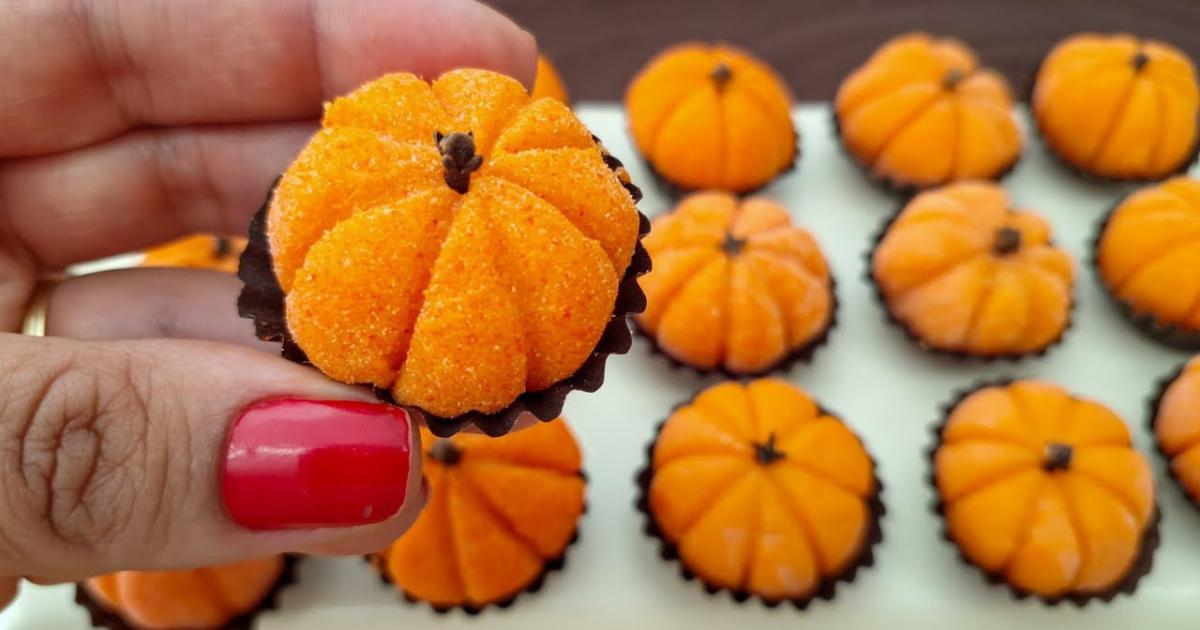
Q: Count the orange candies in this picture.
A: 14